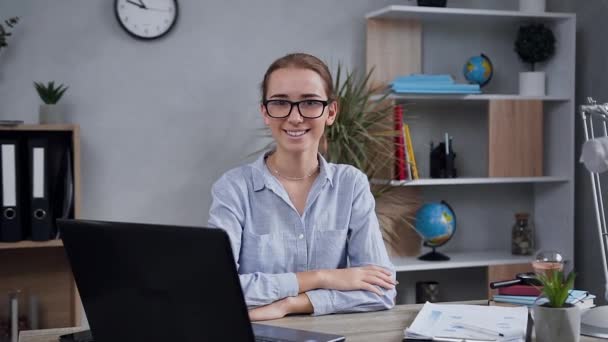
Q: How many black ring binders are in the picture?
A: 2